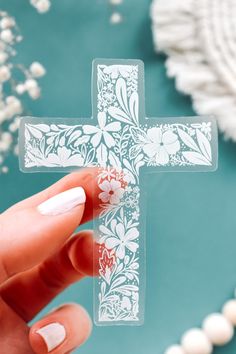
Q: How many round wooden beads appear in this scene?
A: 4